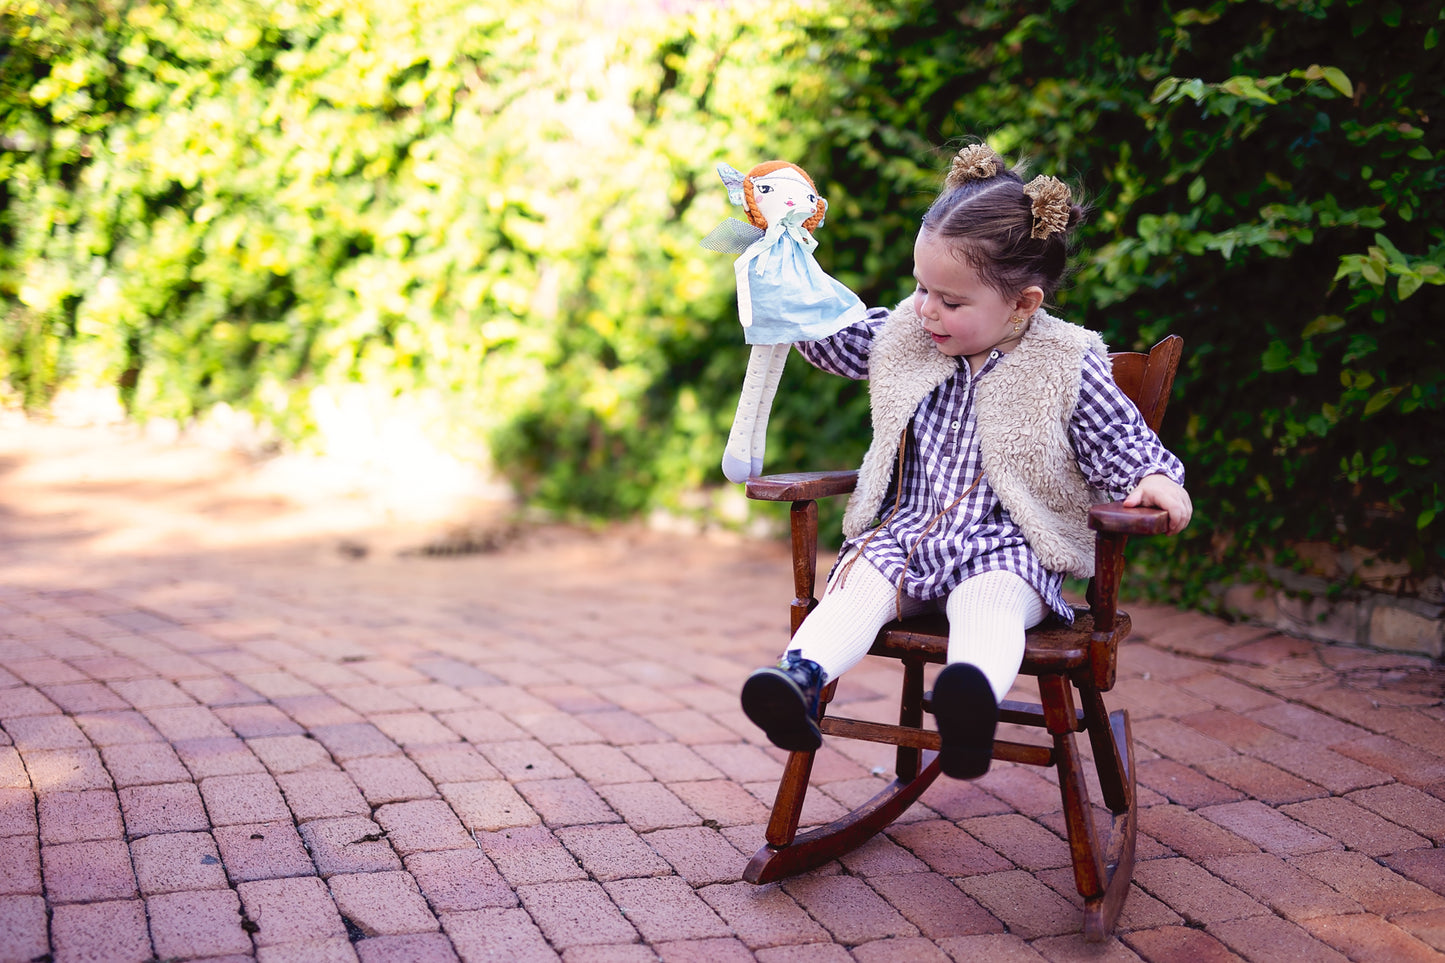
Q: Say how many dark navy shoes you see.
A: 2